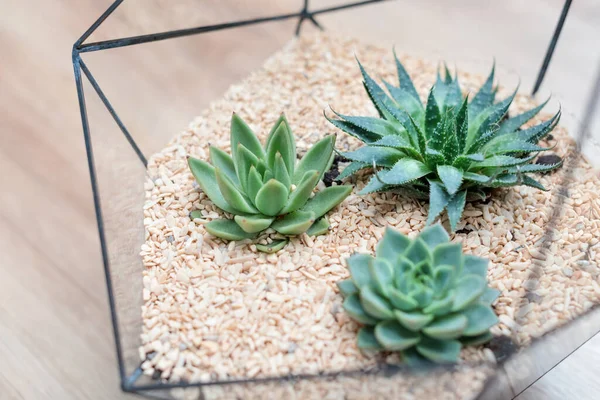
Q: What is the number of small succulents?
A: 3